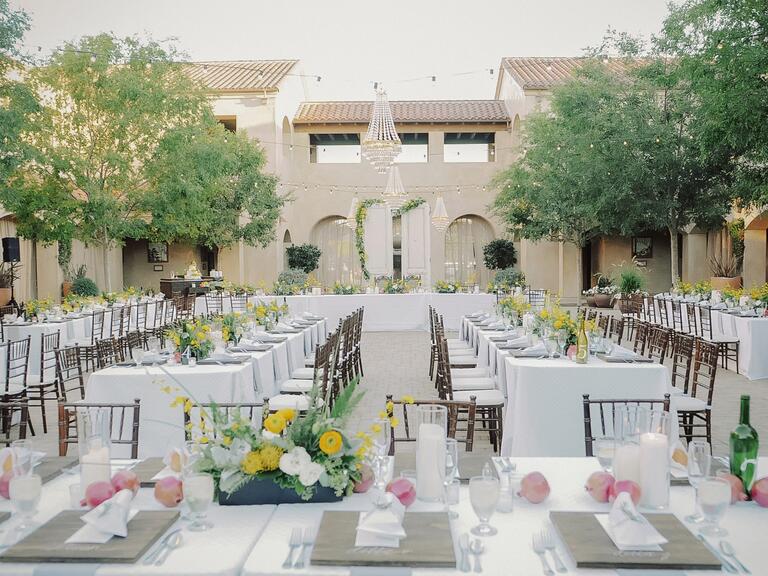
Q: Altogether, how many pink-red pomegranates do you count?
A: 11